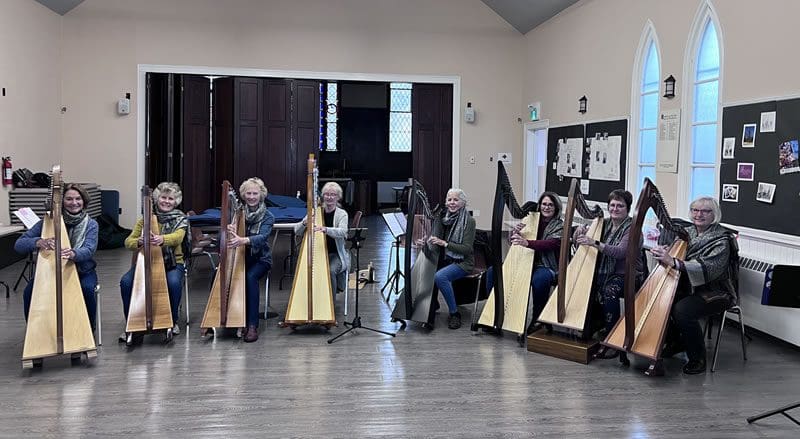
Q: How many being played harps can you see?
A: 8